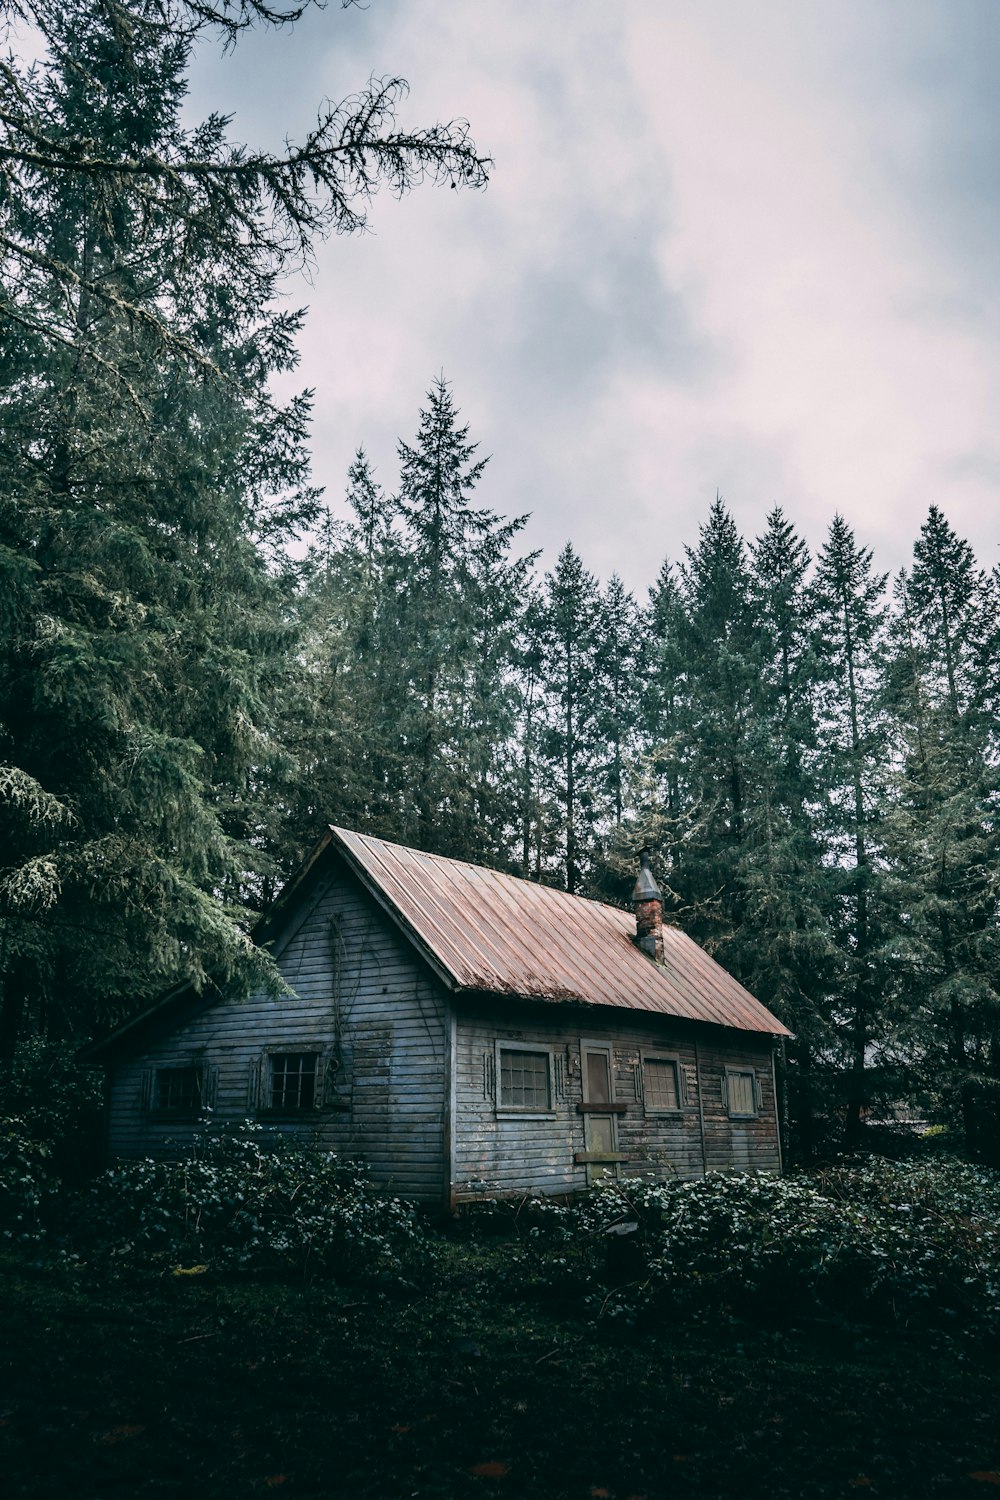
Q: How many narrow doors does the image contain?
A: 1